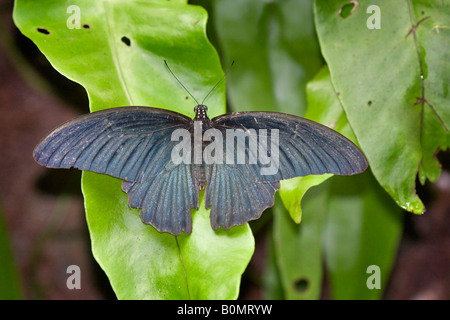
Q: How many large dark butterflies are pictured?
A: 1